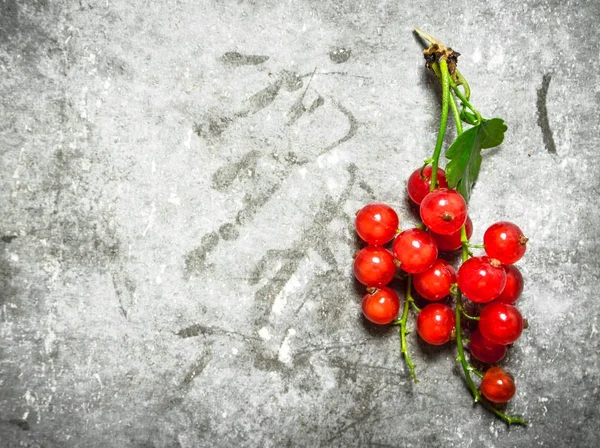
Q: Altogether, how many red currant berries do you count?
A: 15